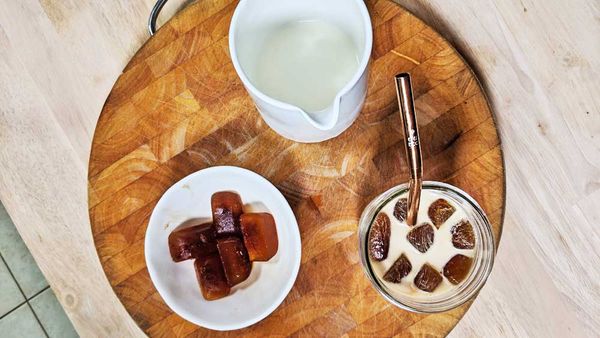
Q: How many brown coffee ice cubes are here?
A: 13